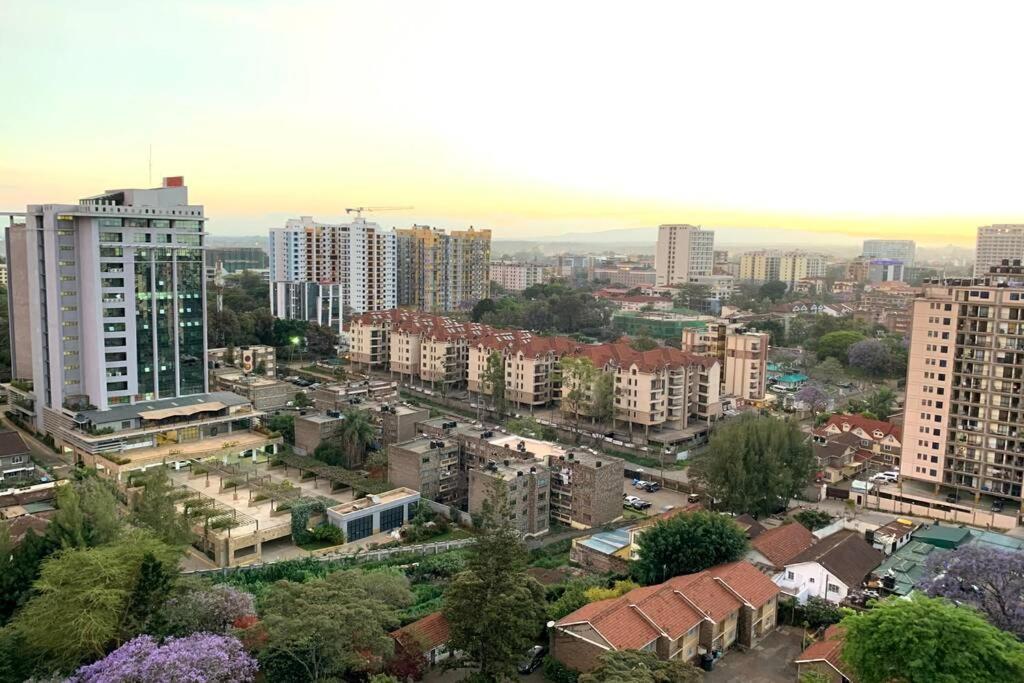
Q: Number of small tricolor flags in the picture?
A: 0